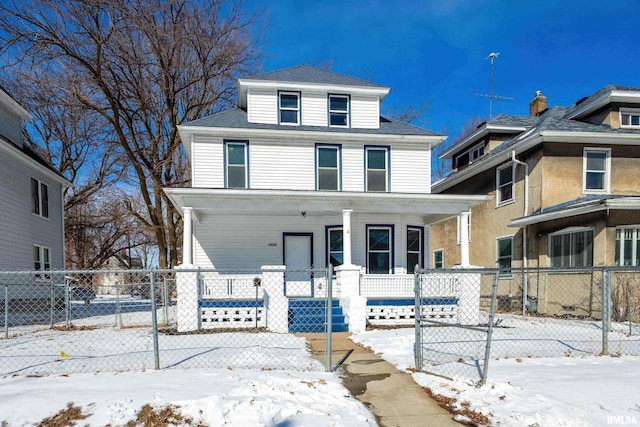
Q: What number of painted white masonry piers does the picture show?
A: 4